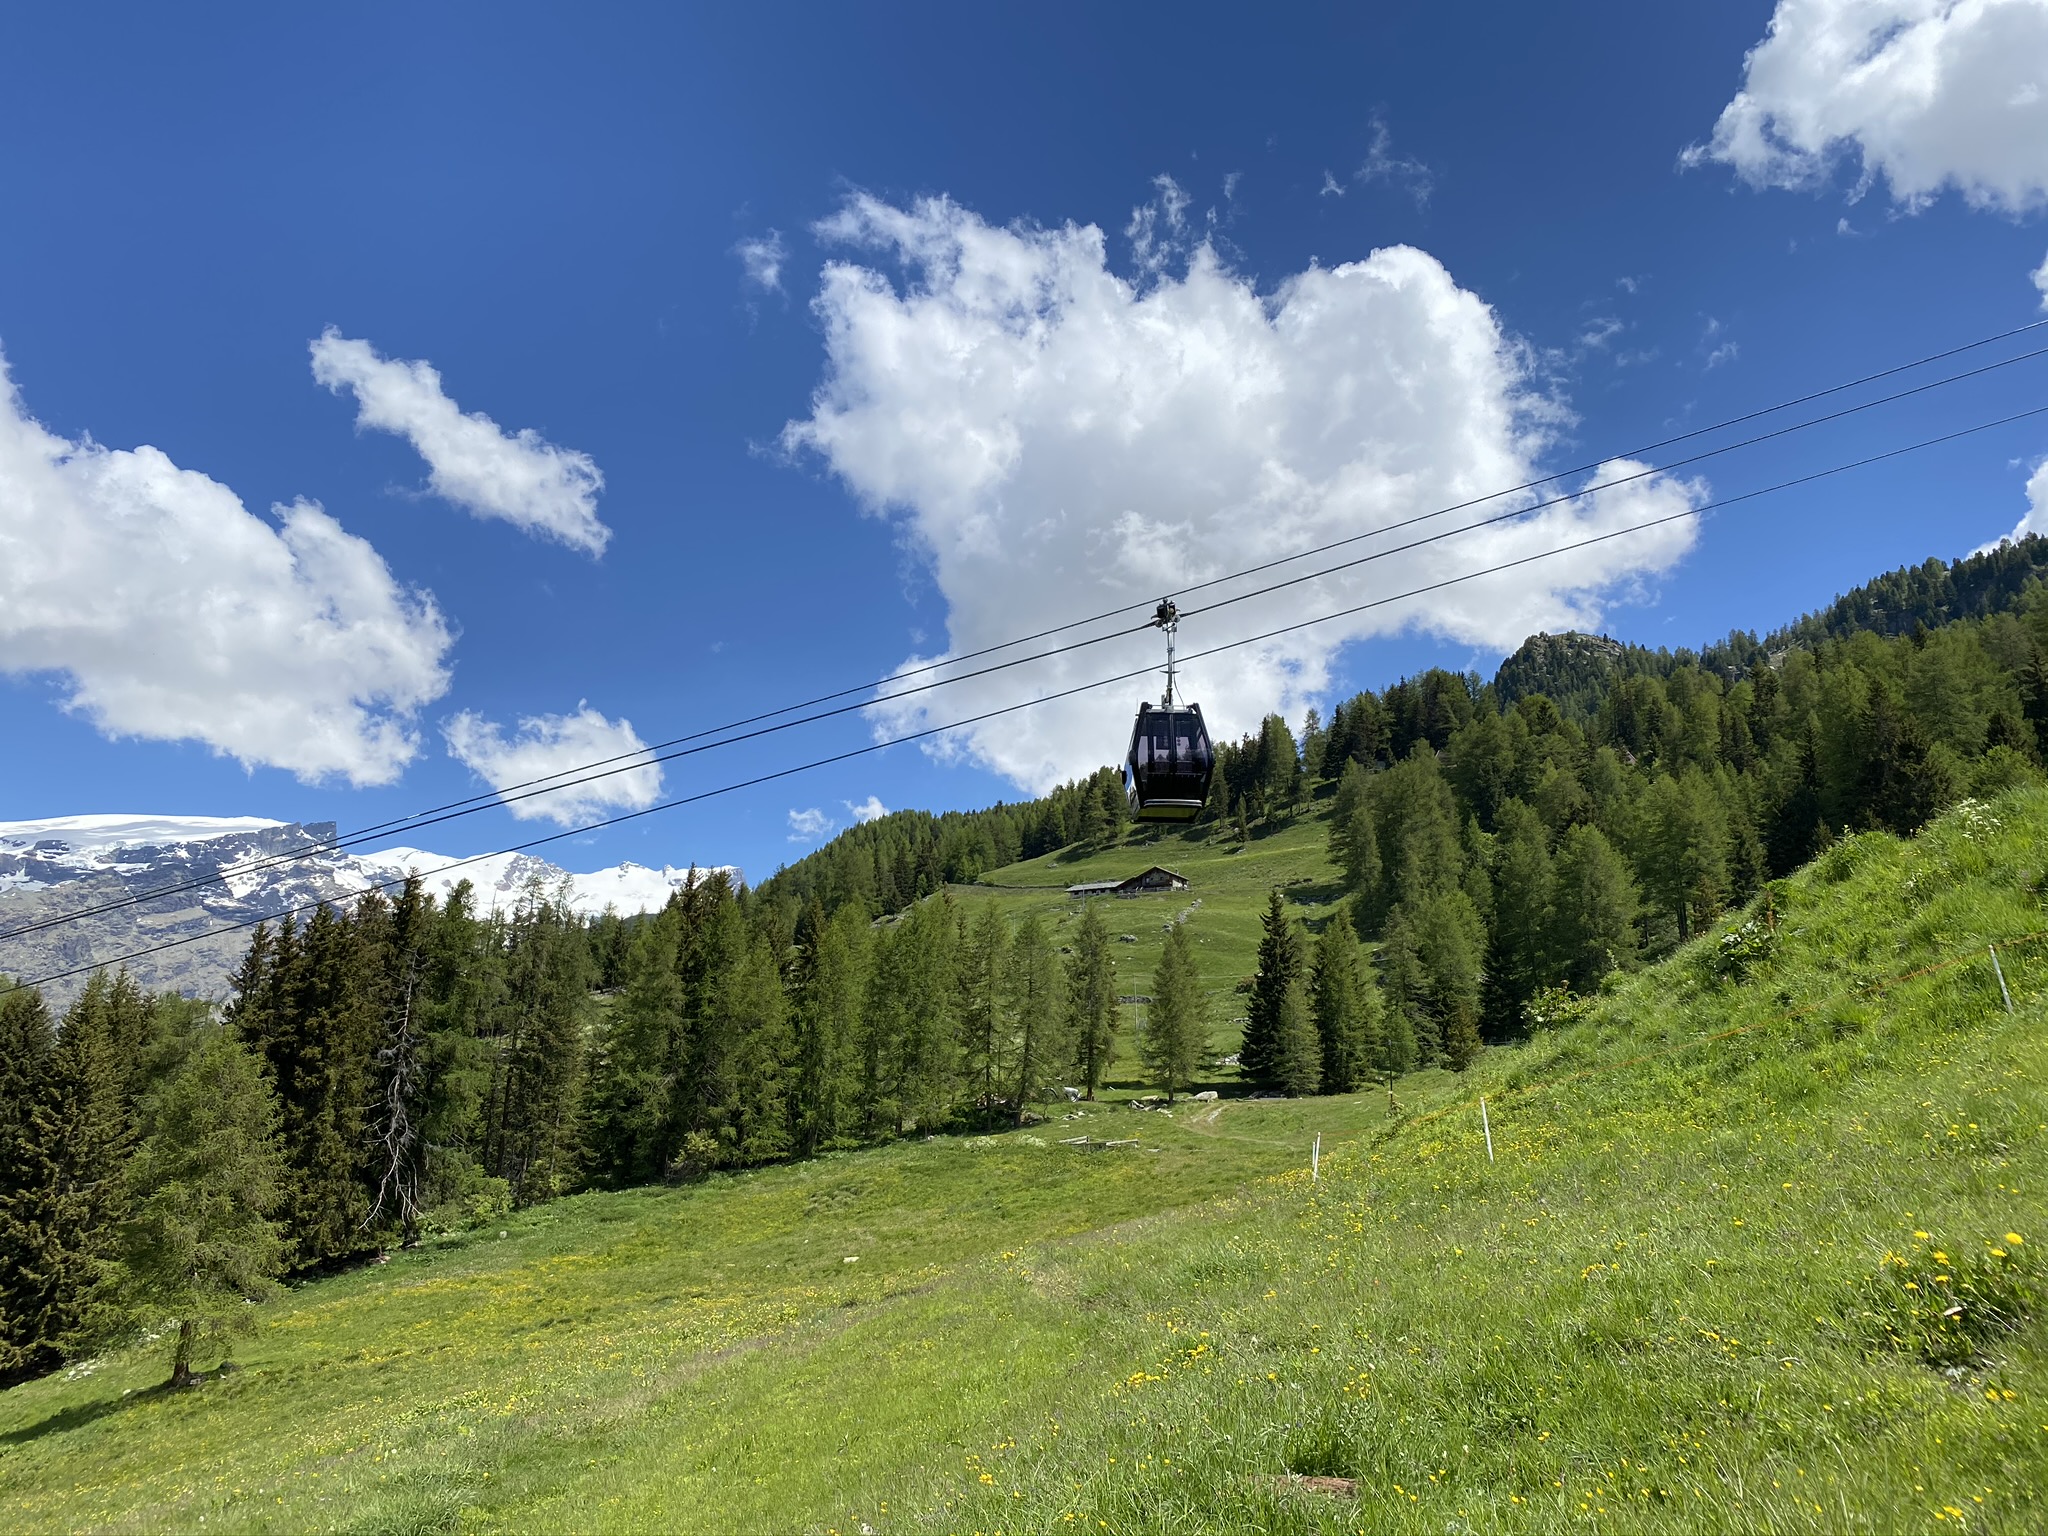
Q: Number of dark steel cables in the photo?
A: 3